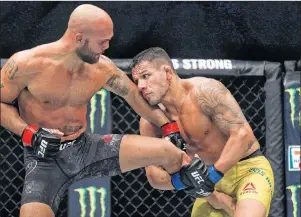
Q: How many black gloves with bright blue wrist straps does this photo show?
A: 2